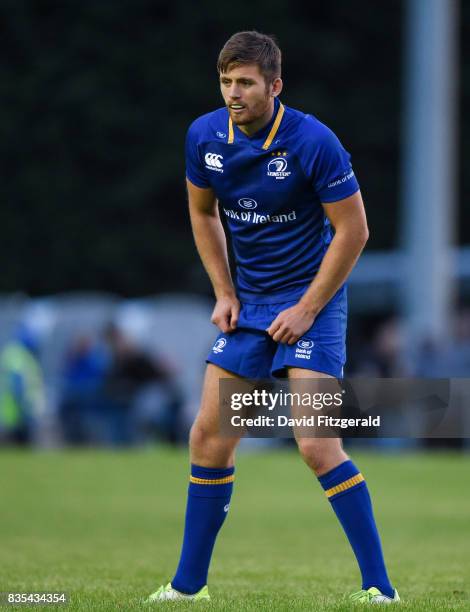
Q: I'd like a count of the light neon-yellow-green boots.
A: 2